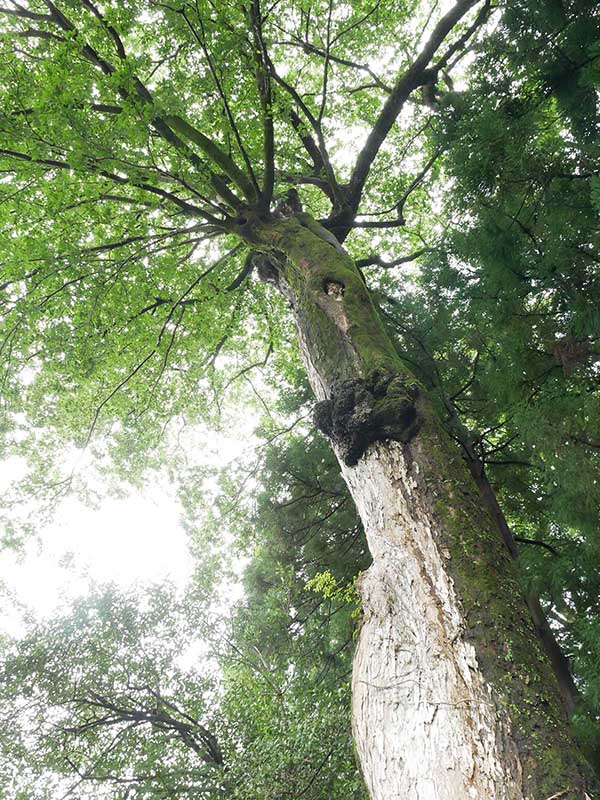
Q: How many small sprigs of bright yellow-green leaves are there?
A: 1